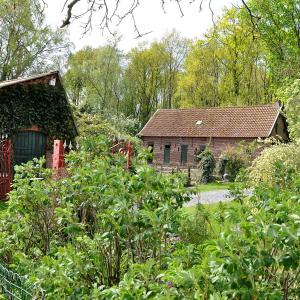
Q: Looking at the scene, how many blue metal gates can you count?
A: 0